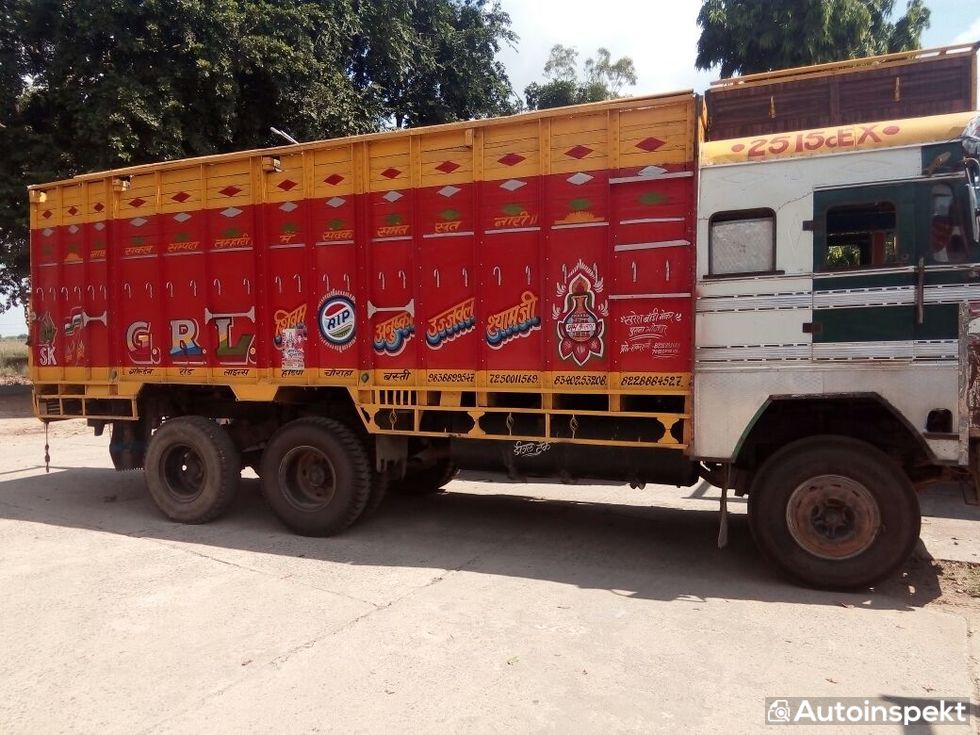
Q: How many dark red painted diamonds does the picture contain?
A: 13